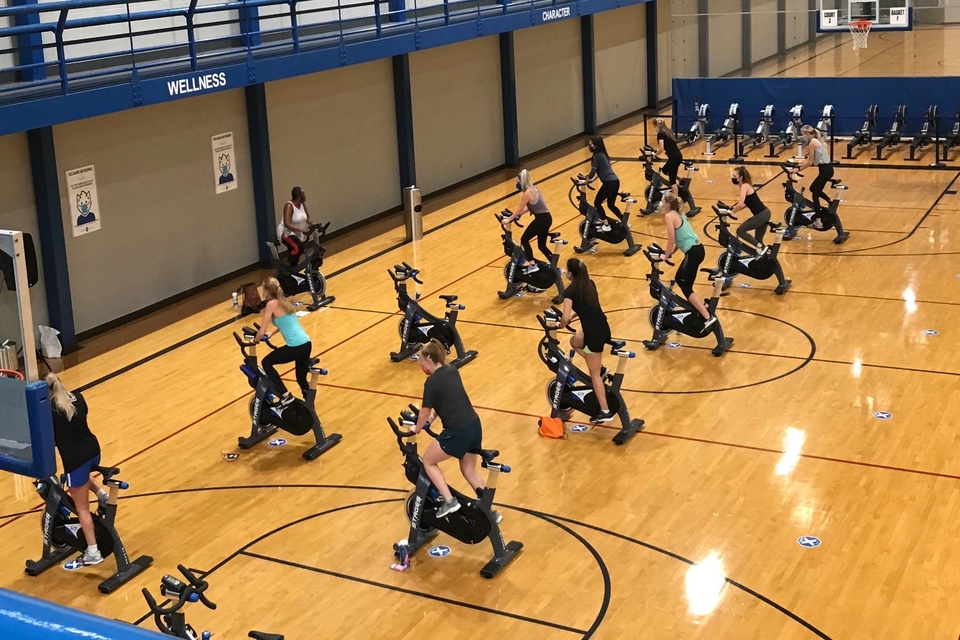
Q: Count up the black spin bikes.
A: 13